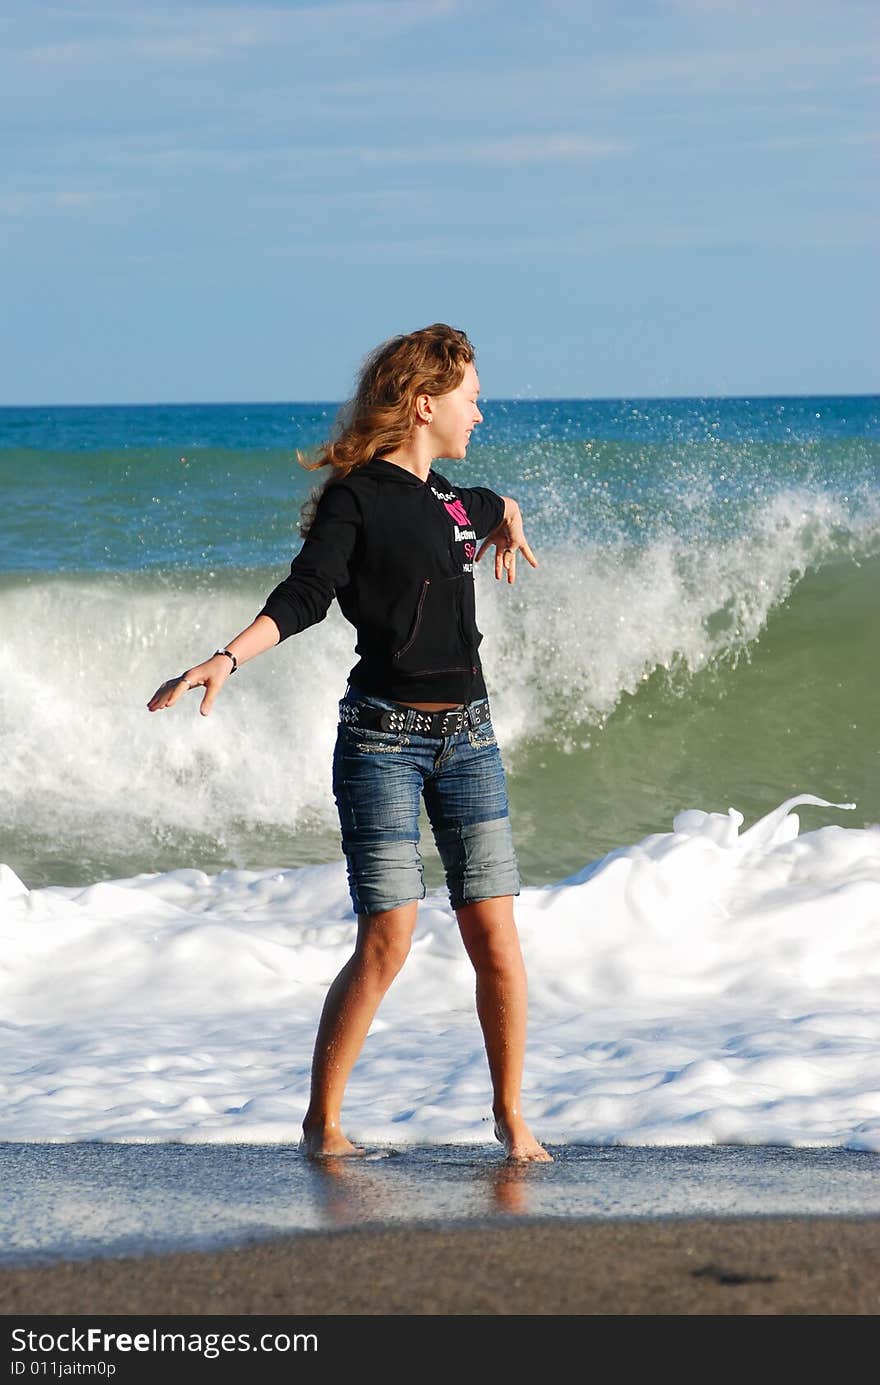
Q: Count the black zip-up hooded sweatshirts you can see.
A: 1